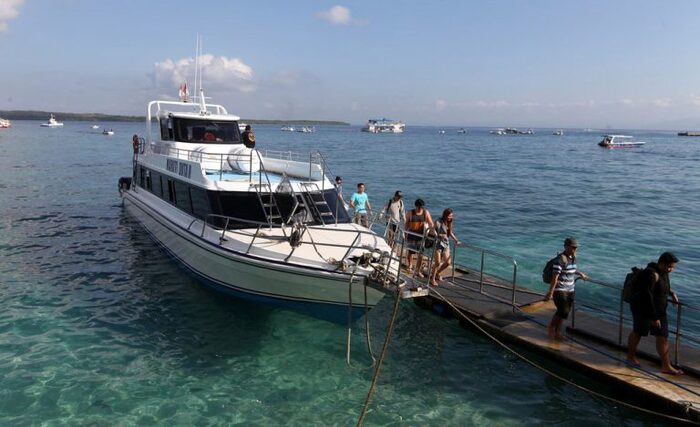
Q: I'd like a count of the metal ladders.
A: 2